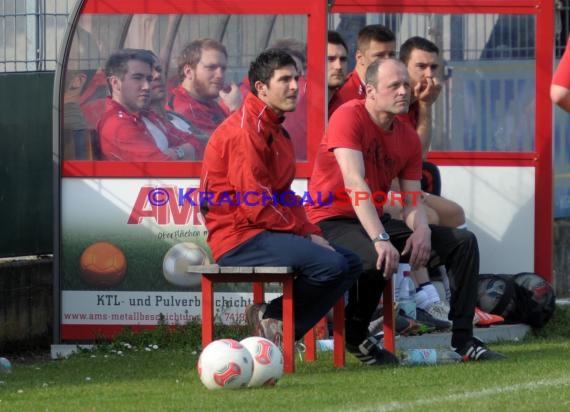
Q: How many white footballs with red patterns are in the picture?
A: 2